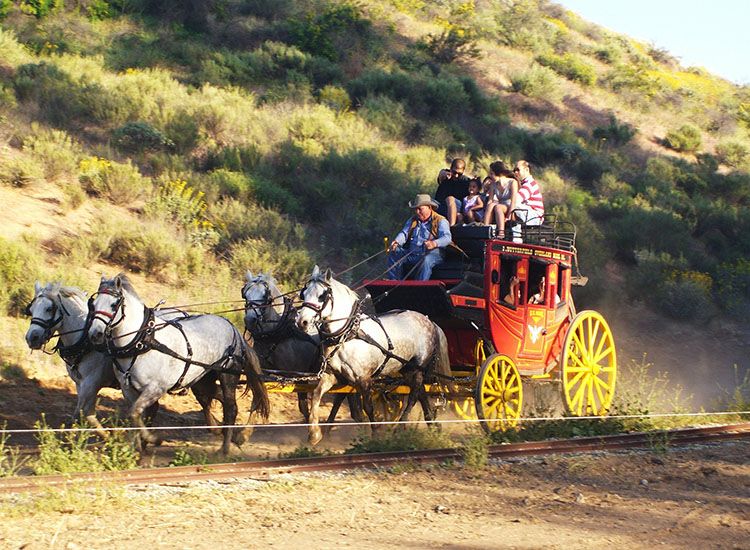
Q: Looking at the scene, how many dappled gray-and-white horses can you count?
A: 4